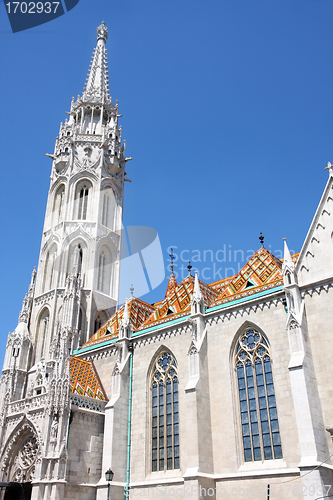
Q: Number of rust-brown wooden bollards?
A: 0